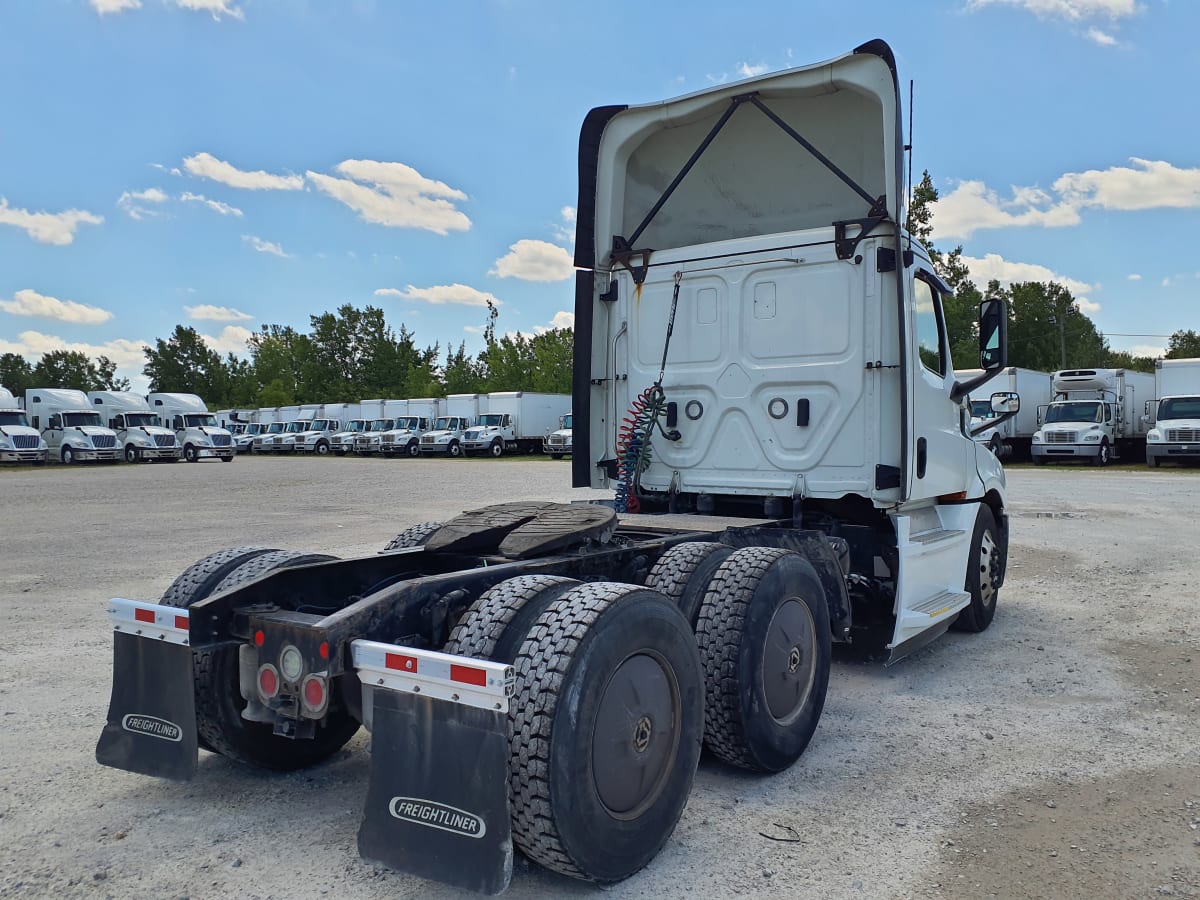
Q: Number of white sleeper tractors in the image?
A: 4